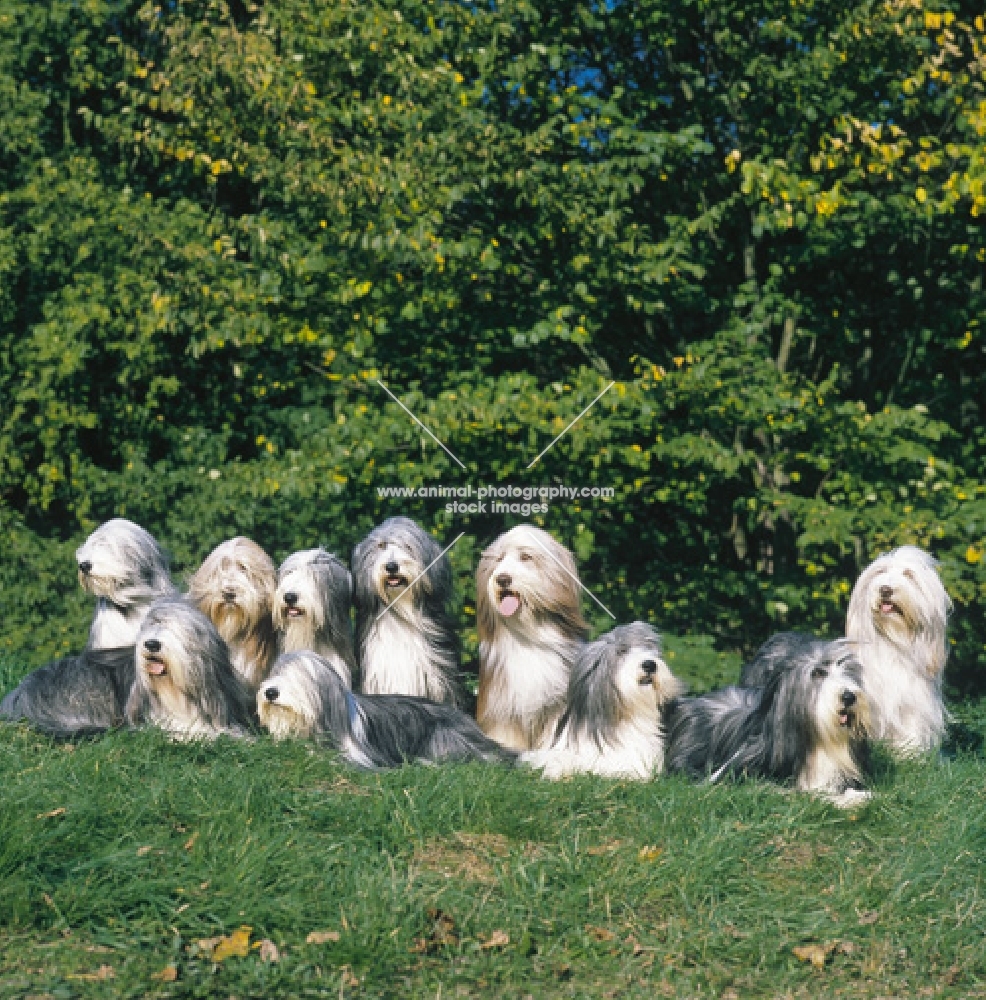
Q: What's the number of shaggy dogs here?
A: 10